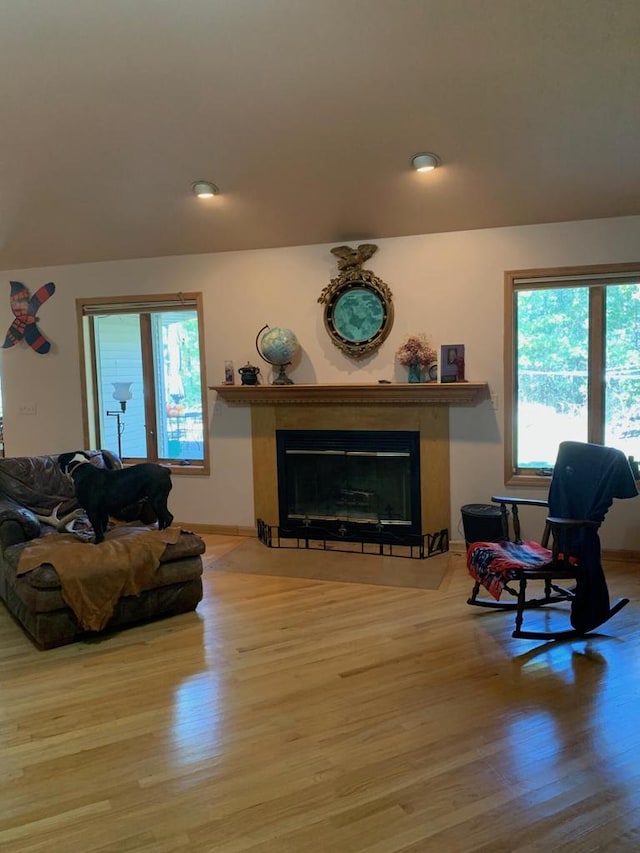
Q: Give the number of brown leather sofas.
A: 1